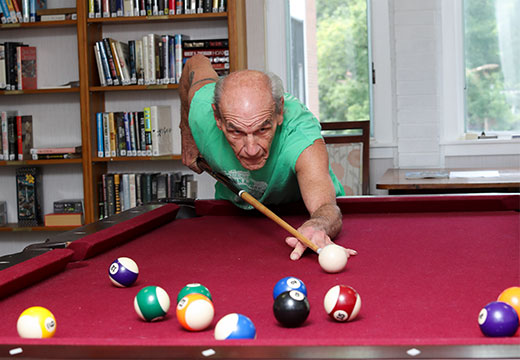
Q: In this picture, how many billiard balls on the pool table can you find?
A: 12